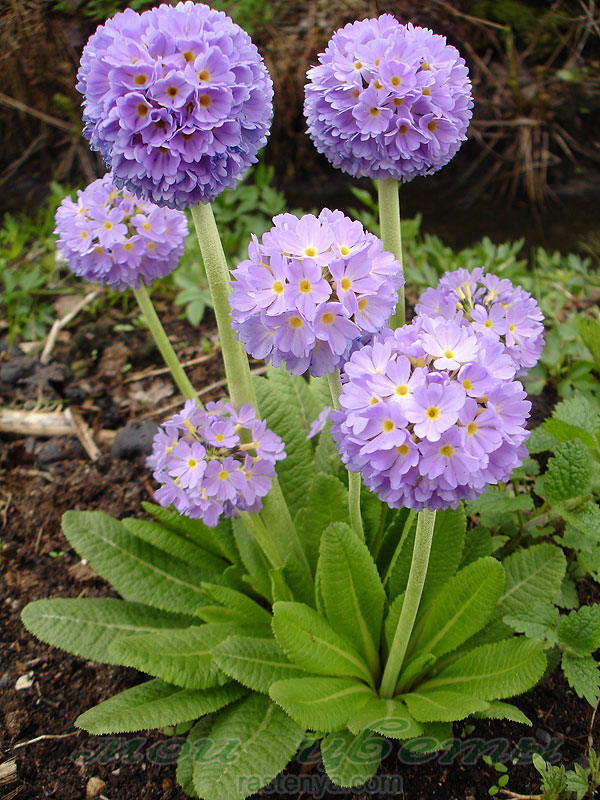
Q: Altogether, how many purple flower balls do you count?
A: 7